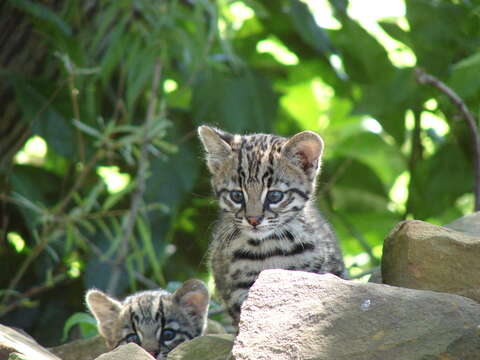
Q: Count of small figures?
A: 2